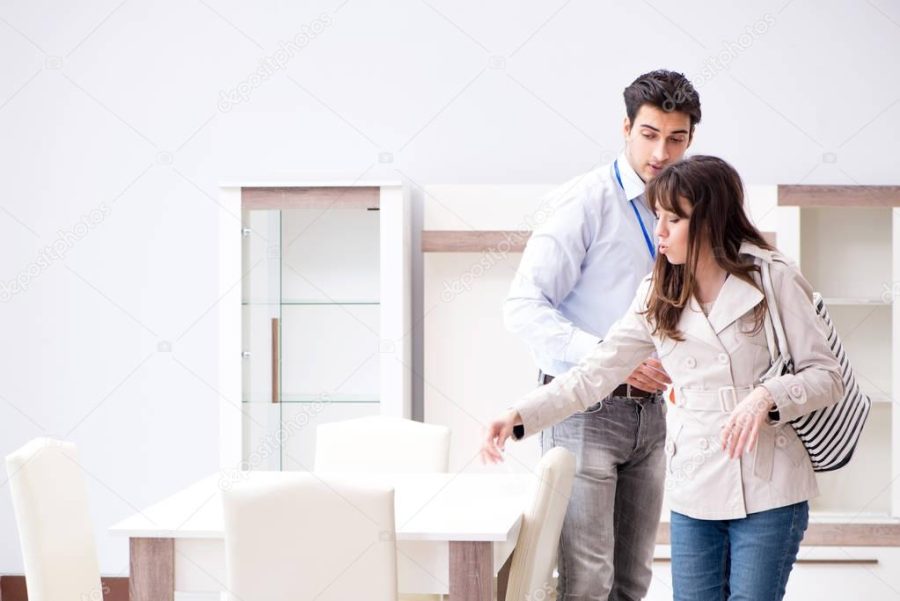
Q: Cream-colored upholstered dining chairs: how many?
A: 4